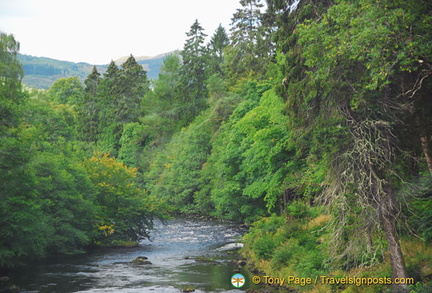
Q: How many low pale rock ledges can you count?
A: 1